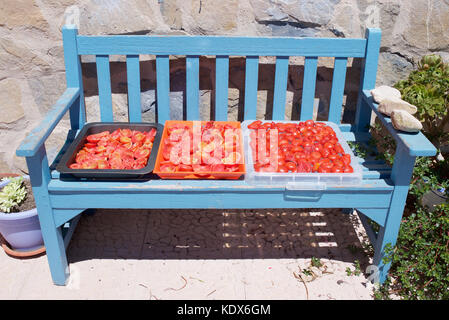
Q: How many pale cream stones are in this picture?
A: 3